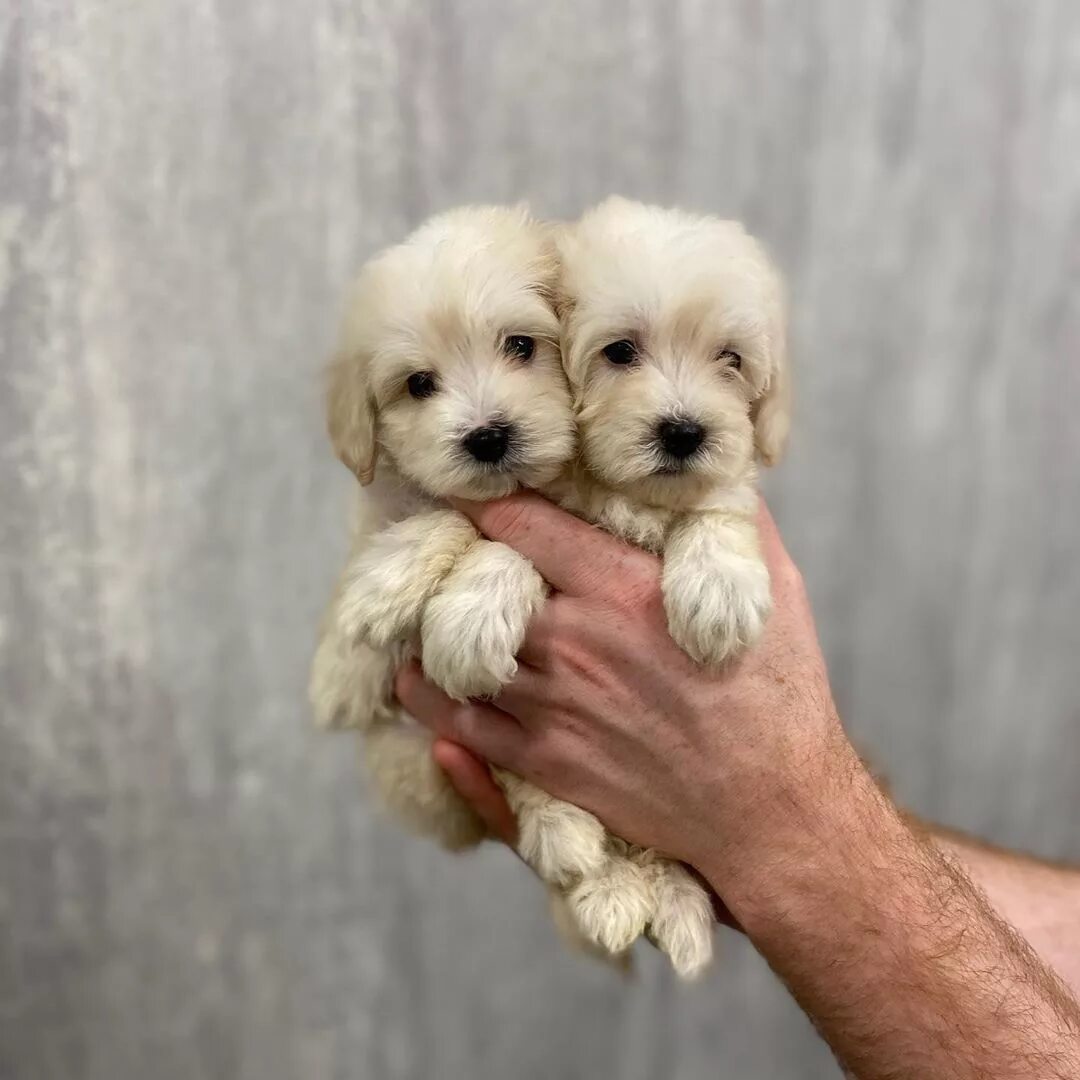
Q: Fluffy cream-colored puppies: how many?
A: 2